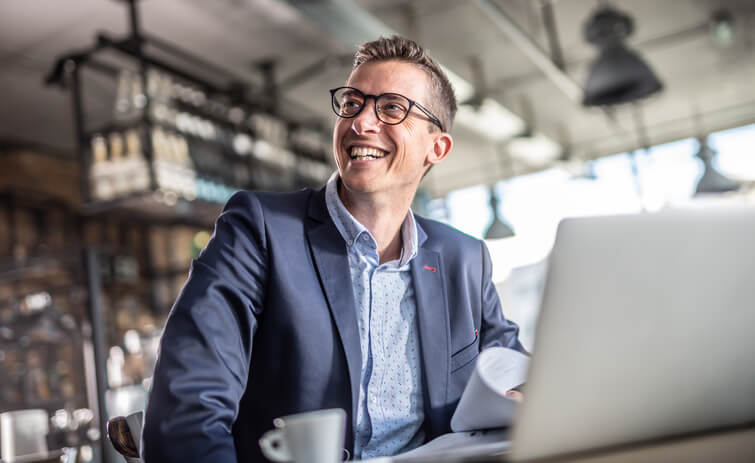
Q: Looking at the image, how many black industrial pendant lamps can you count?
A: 3